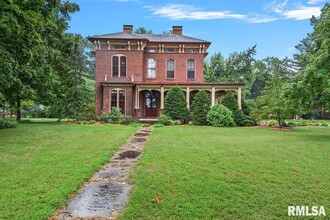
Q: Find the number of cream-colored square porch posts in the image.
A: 5